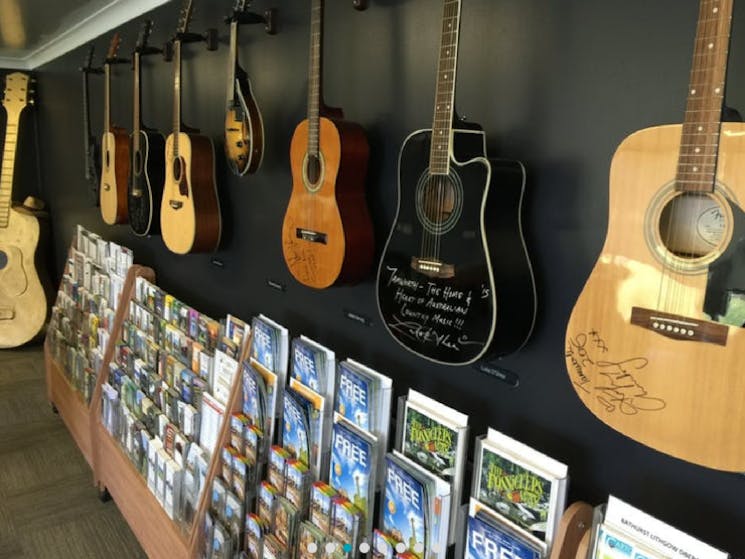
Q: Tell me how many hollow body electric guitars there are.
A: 1